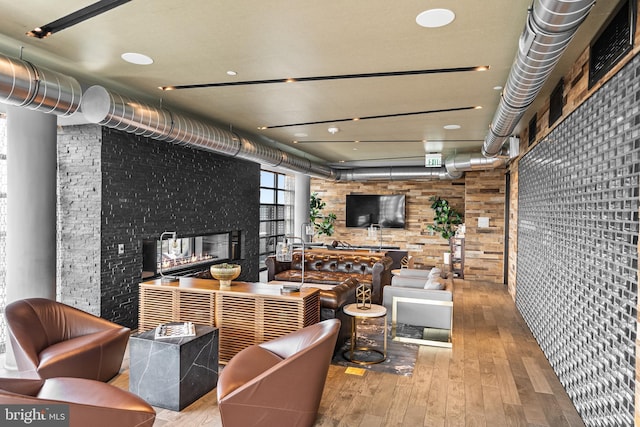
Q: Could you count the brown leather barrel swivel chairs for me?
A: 3